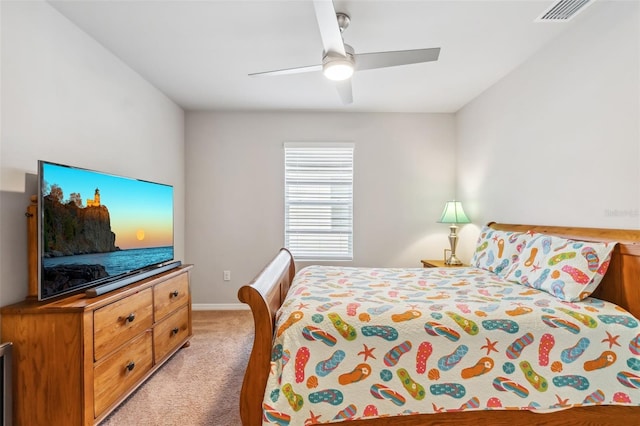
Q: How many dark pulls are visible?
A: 4